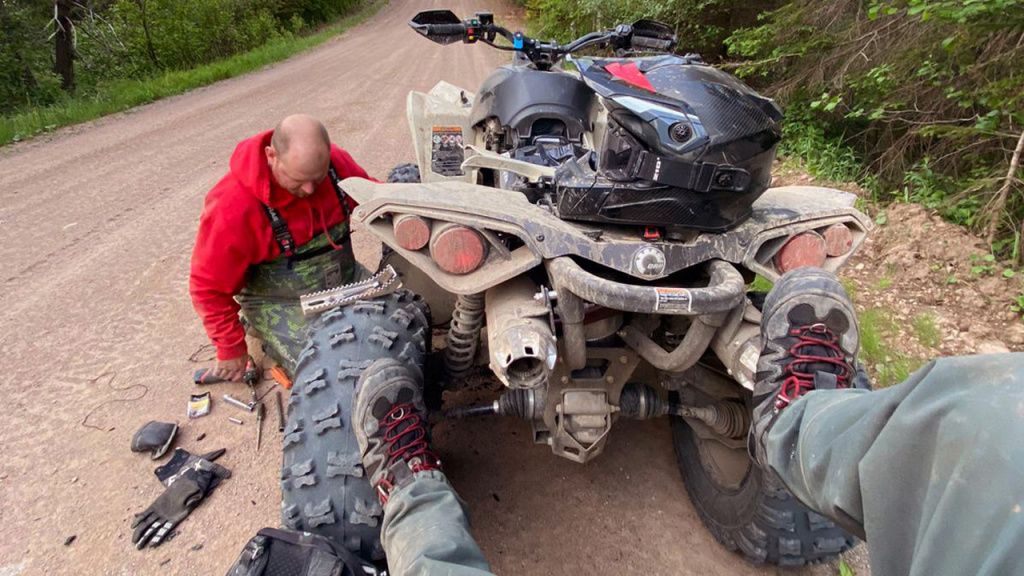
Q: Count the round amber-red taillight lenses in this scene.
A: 4